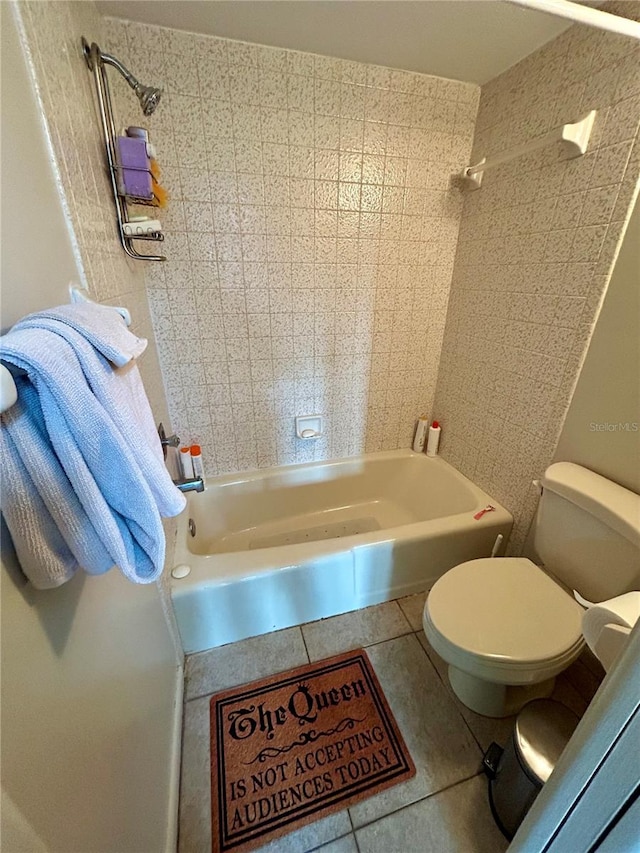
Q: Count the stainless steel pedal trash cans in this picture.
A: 1